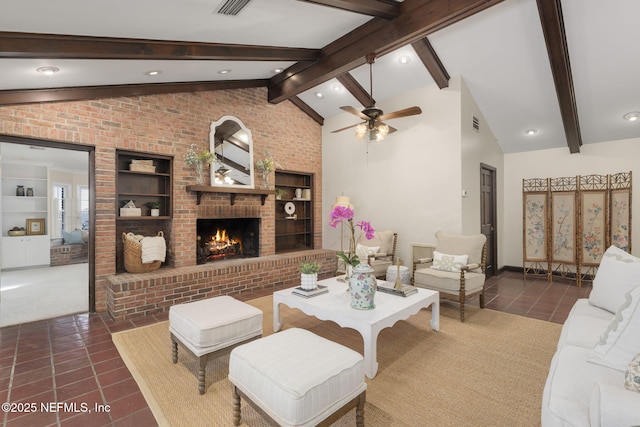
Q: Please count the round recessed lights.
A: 9